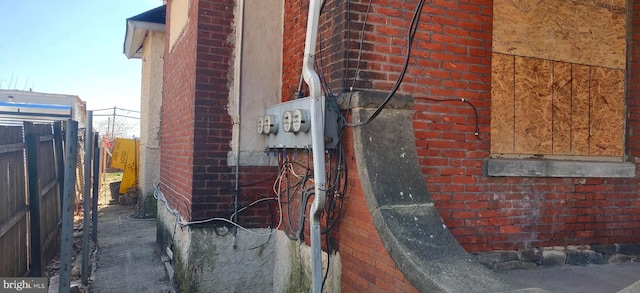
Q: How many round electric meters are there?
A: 4